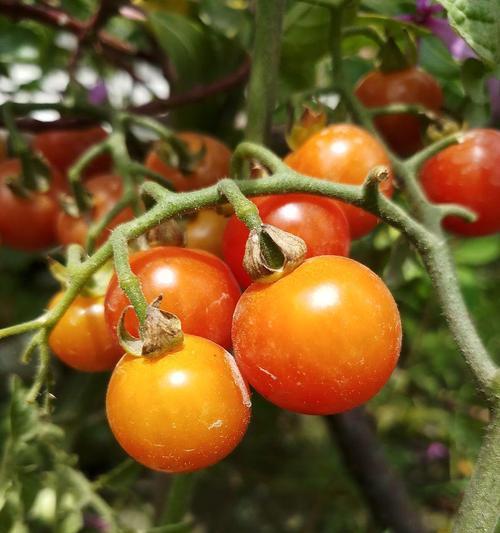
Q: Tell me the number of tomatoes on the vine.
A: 13